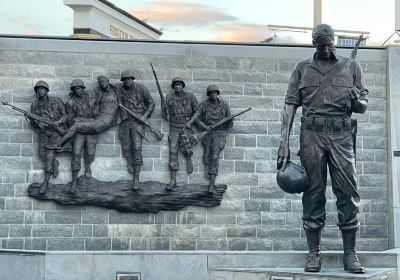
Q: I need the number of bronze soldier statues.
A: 7